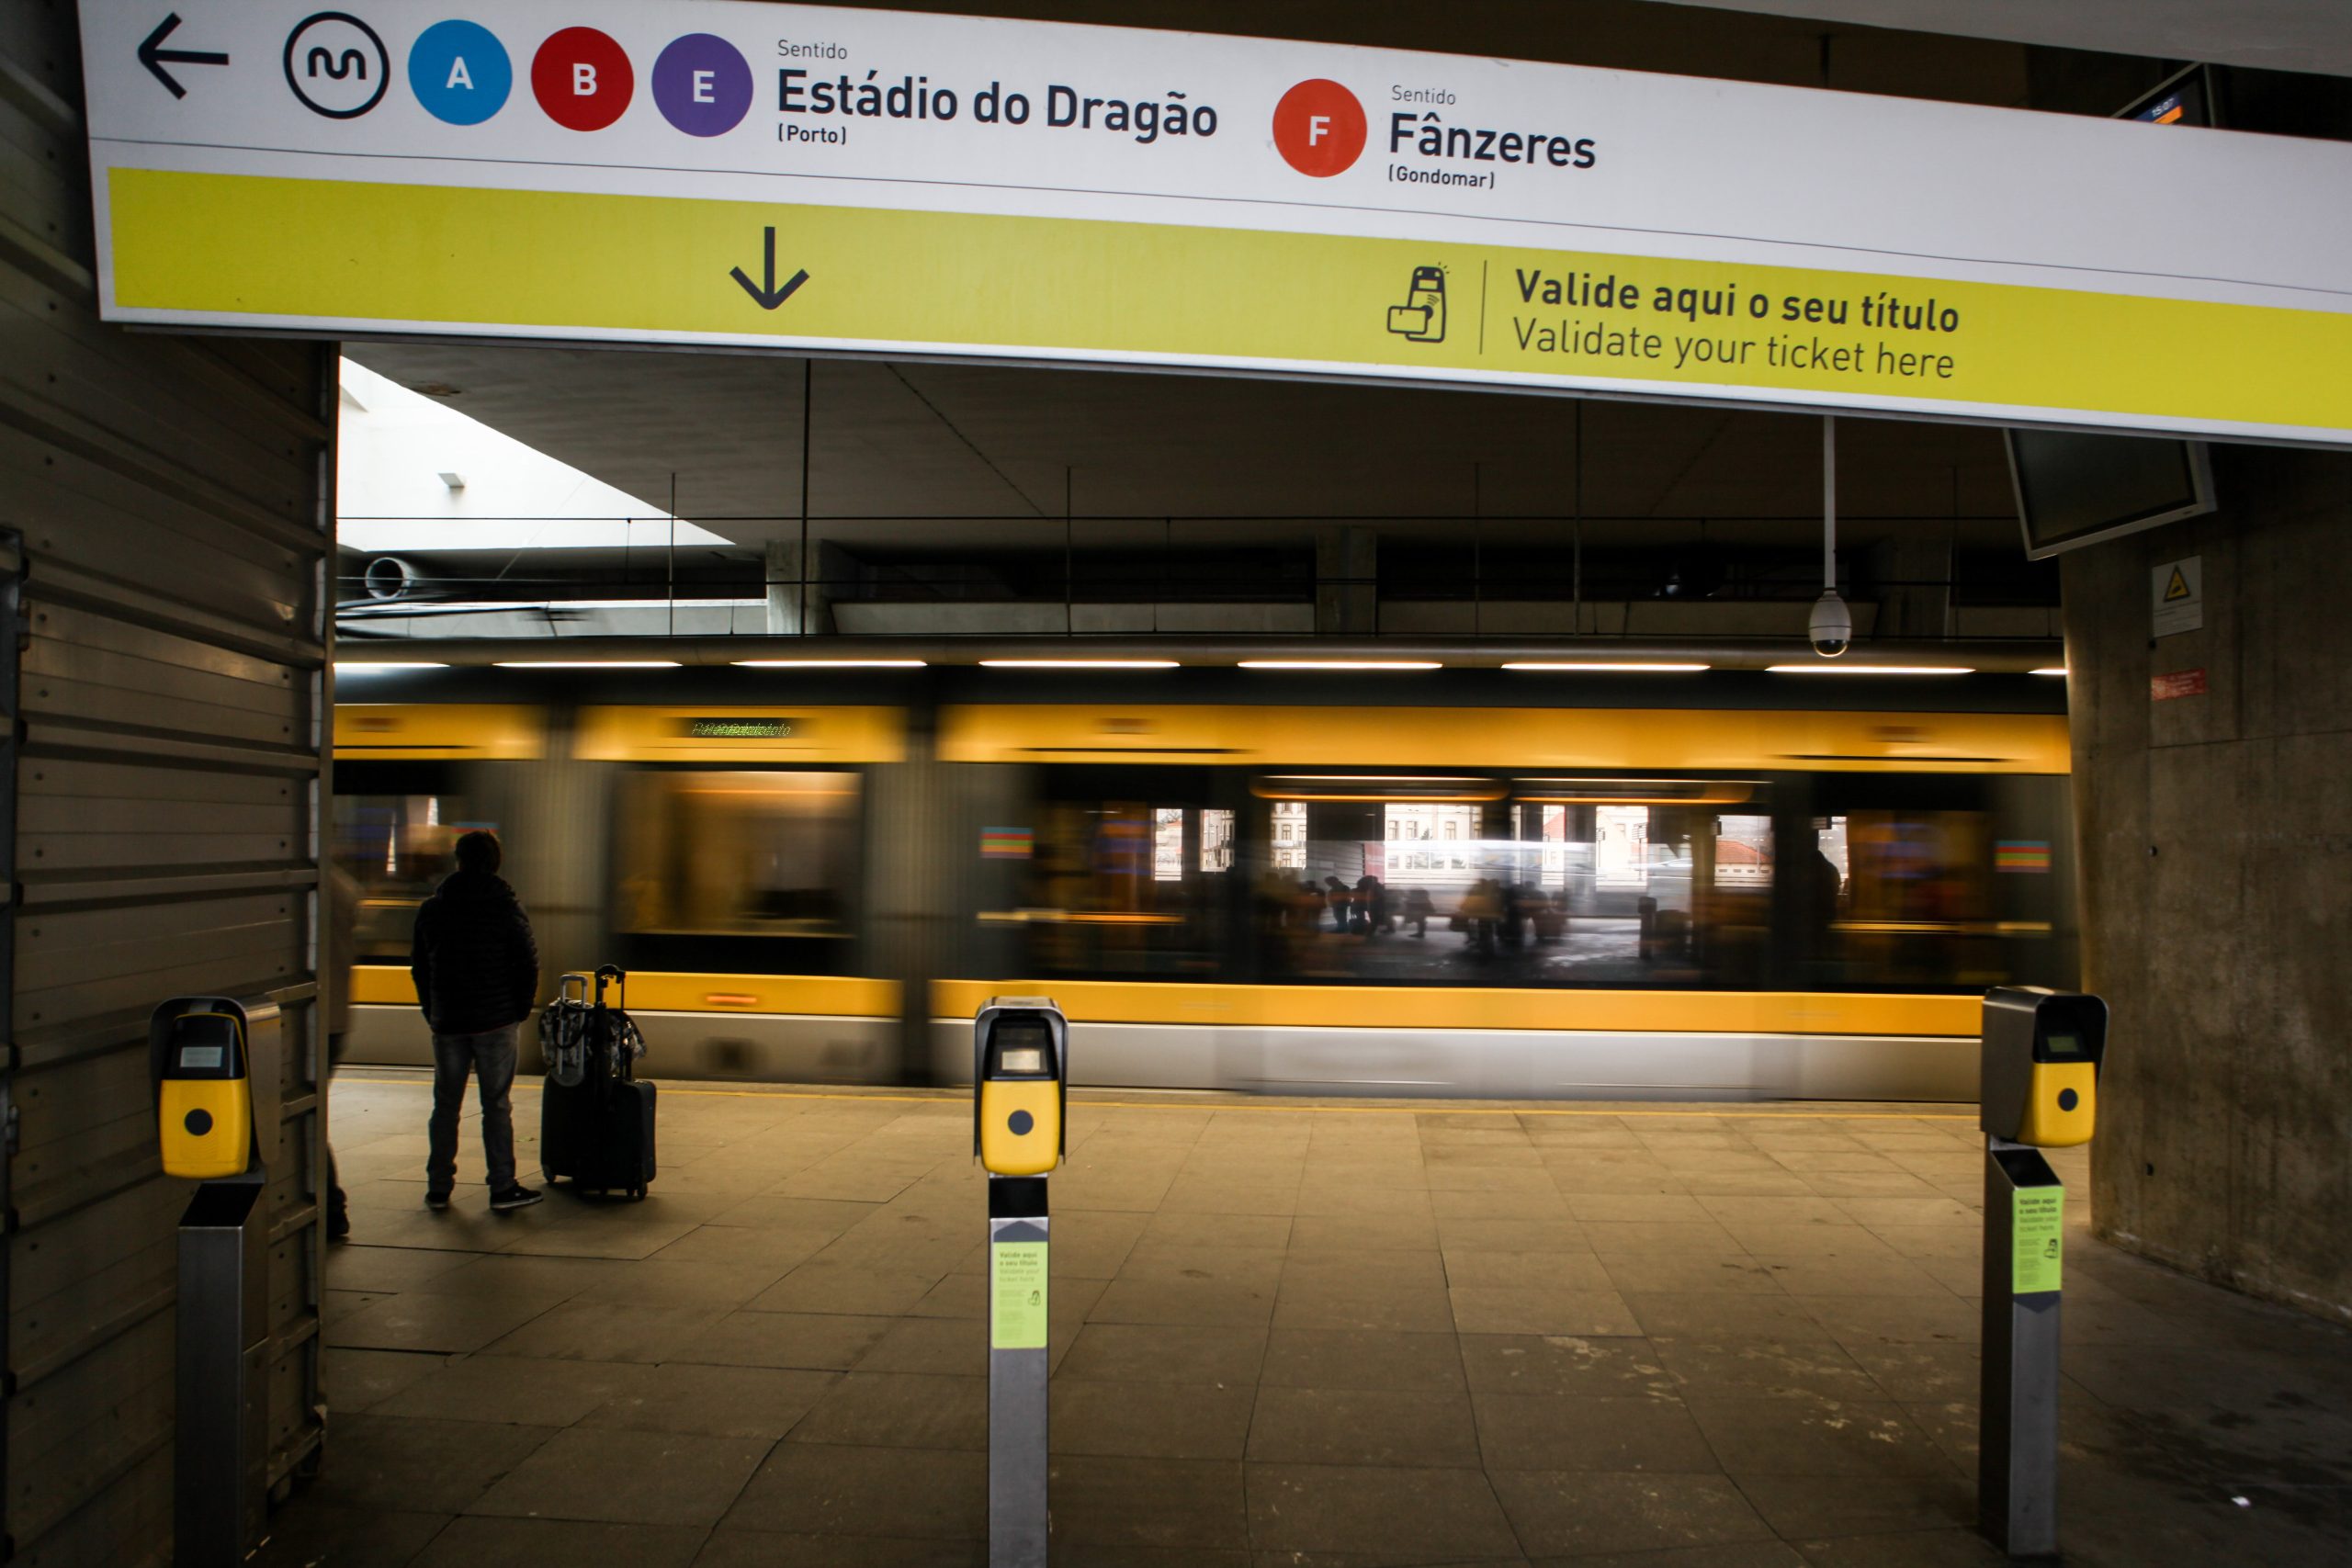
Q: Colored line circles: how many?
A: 4